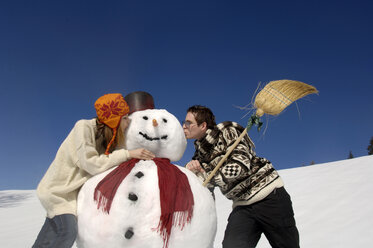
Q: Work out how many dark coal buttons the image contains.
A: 3